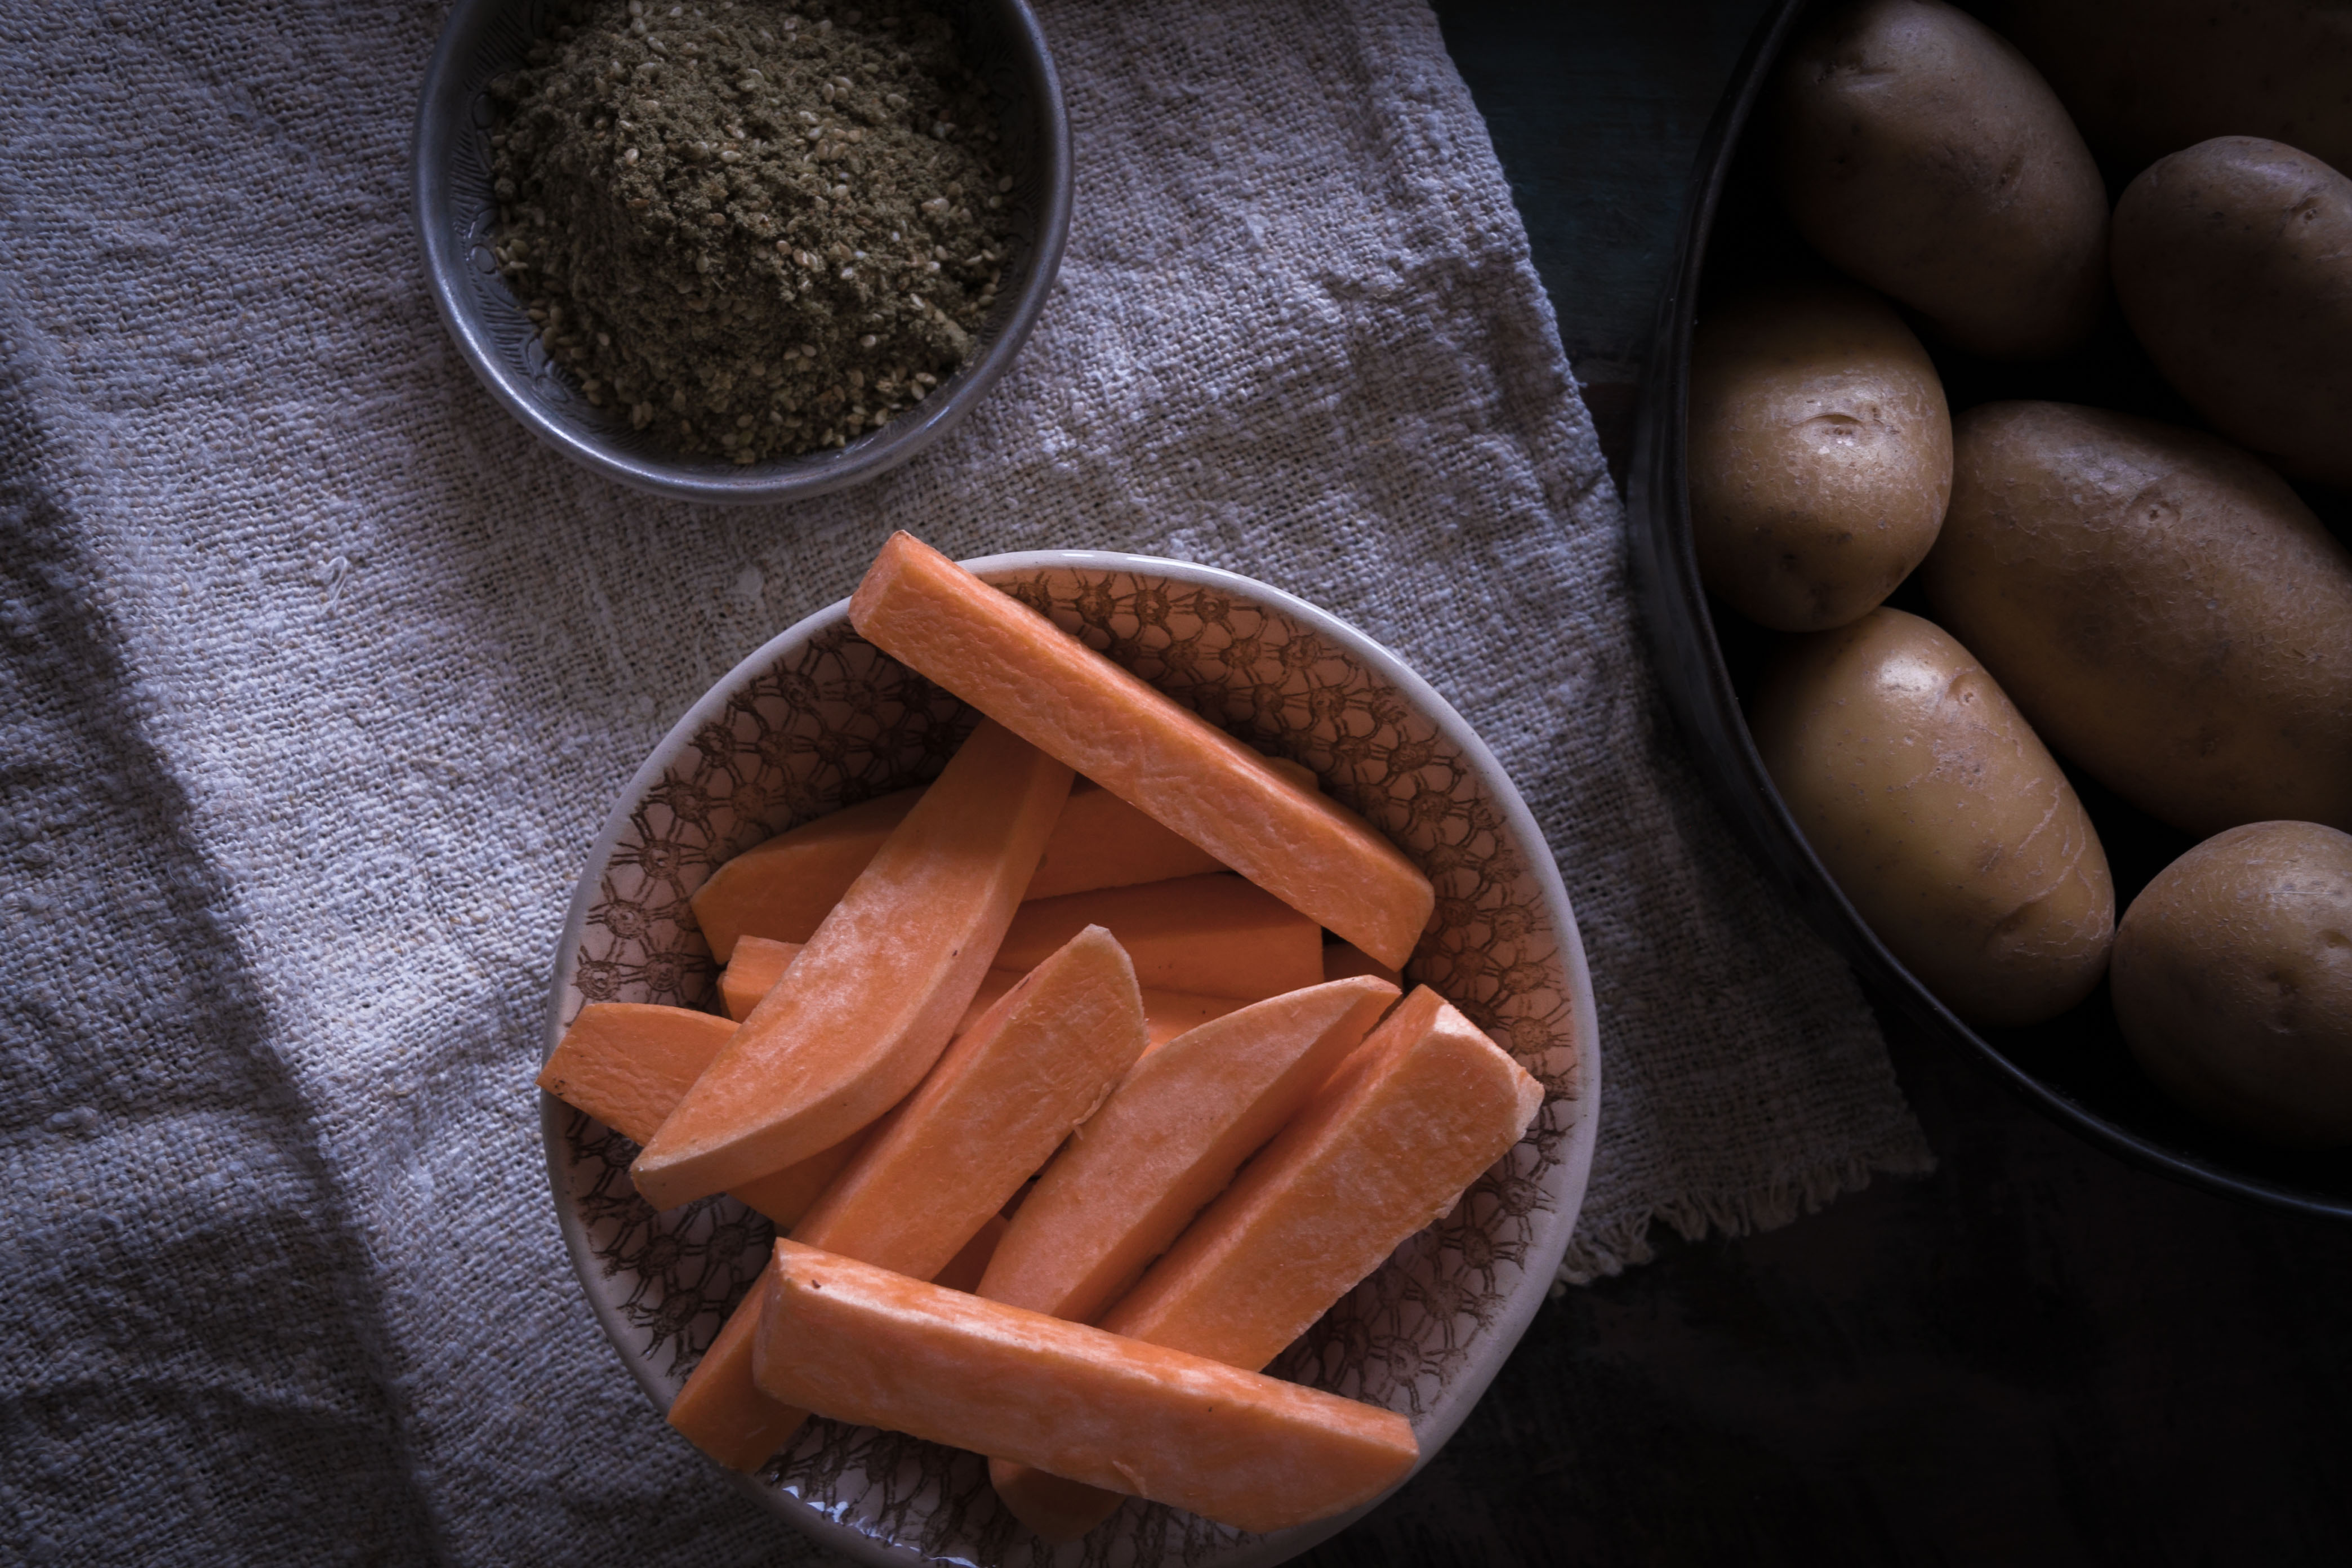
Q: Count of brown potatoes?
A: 7